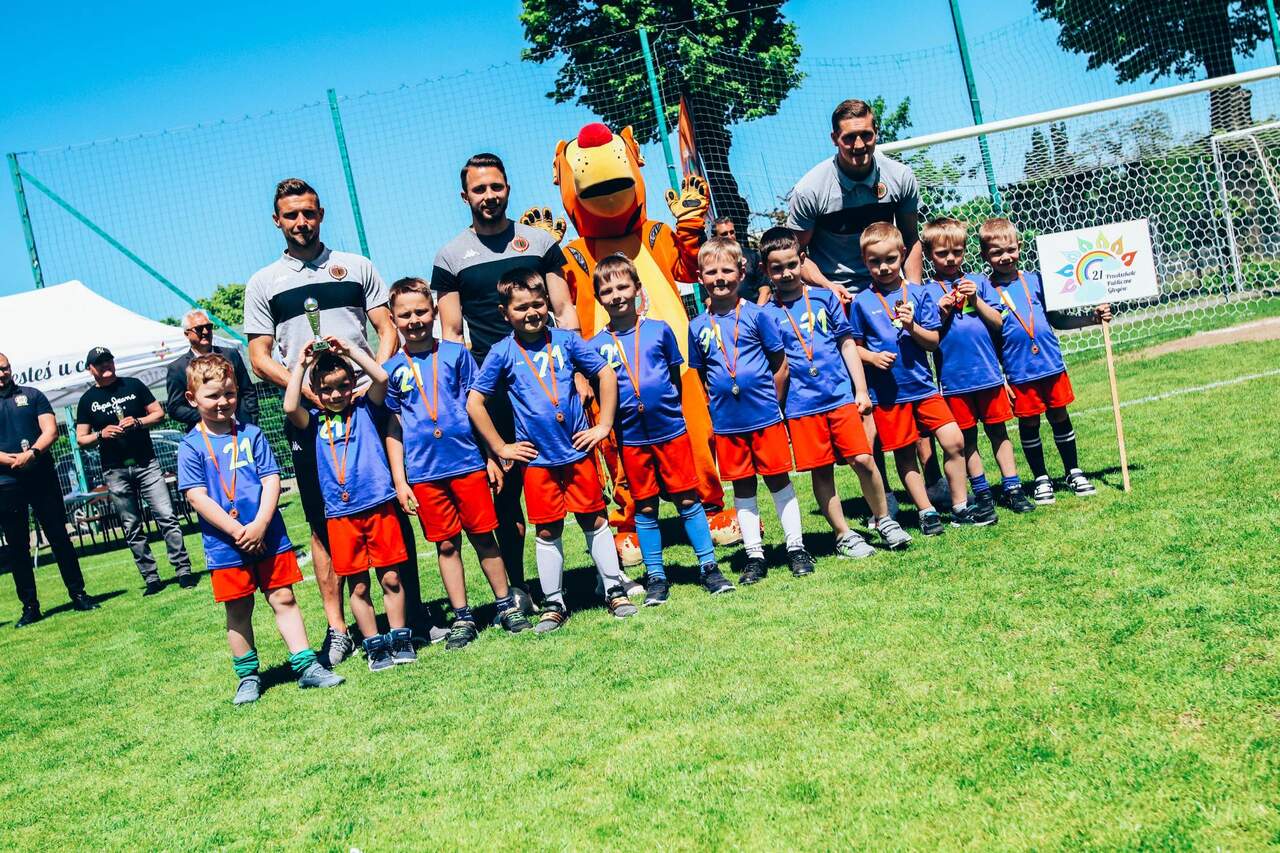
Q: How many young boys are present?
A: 10